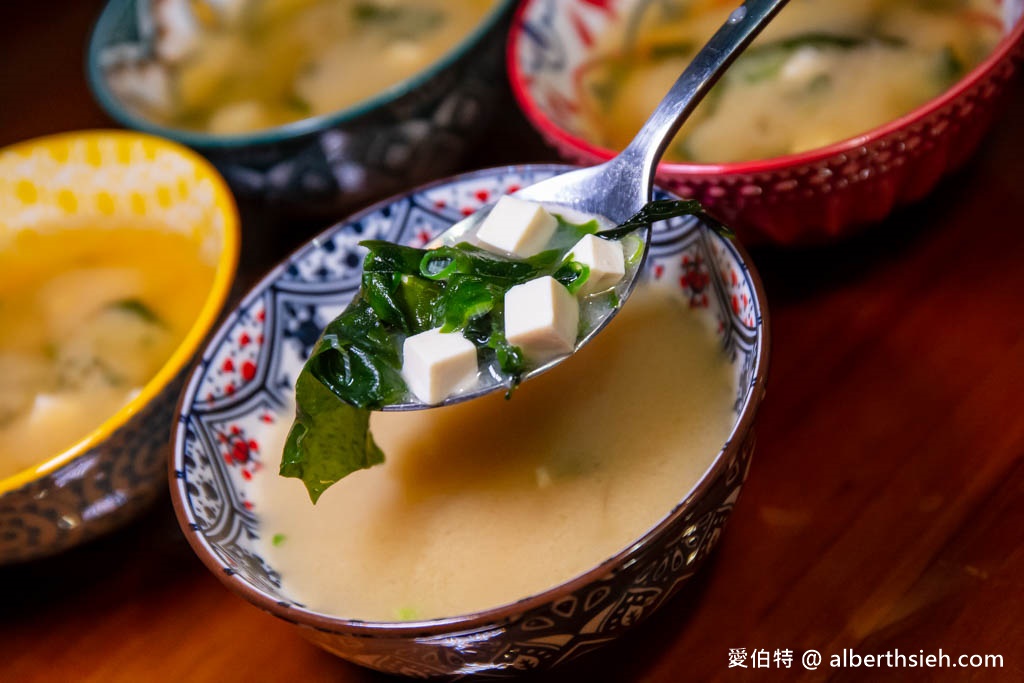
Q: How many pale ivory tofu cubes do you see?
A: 4